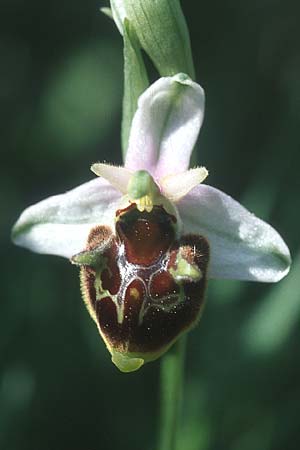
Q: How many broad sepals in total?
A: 3